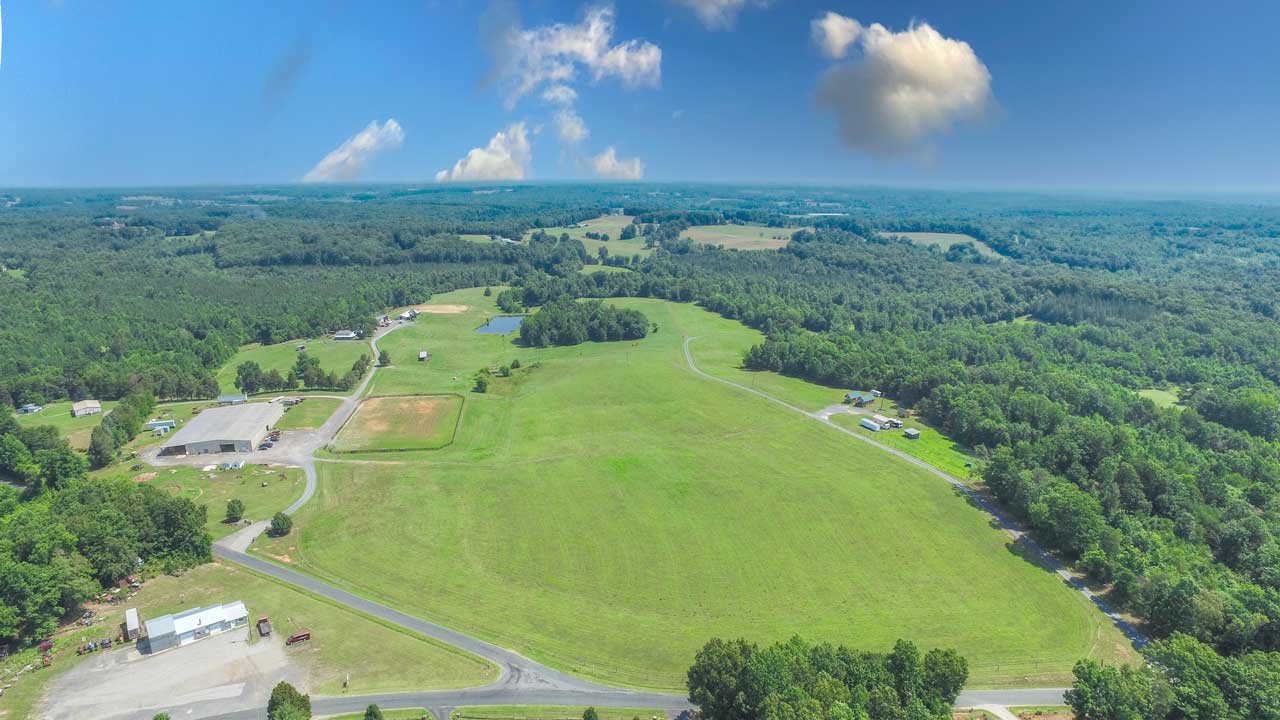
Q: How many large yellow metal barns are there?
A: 0